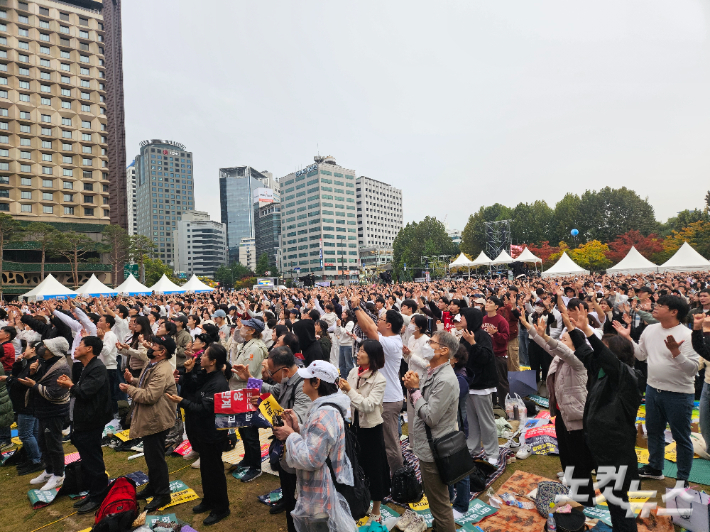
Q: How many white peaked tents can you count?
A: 12